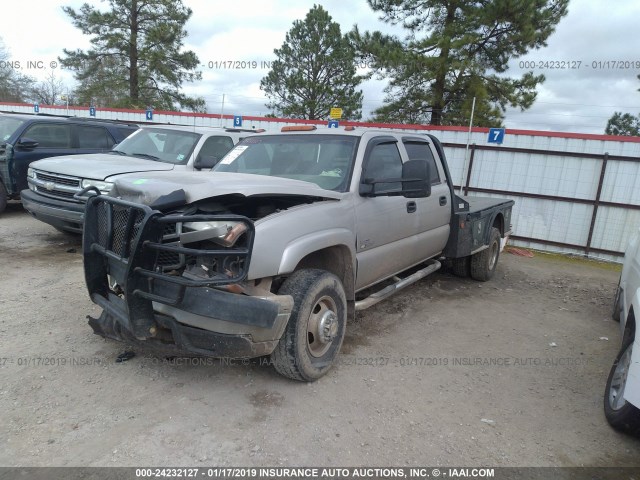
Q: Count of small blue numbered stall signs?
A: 6